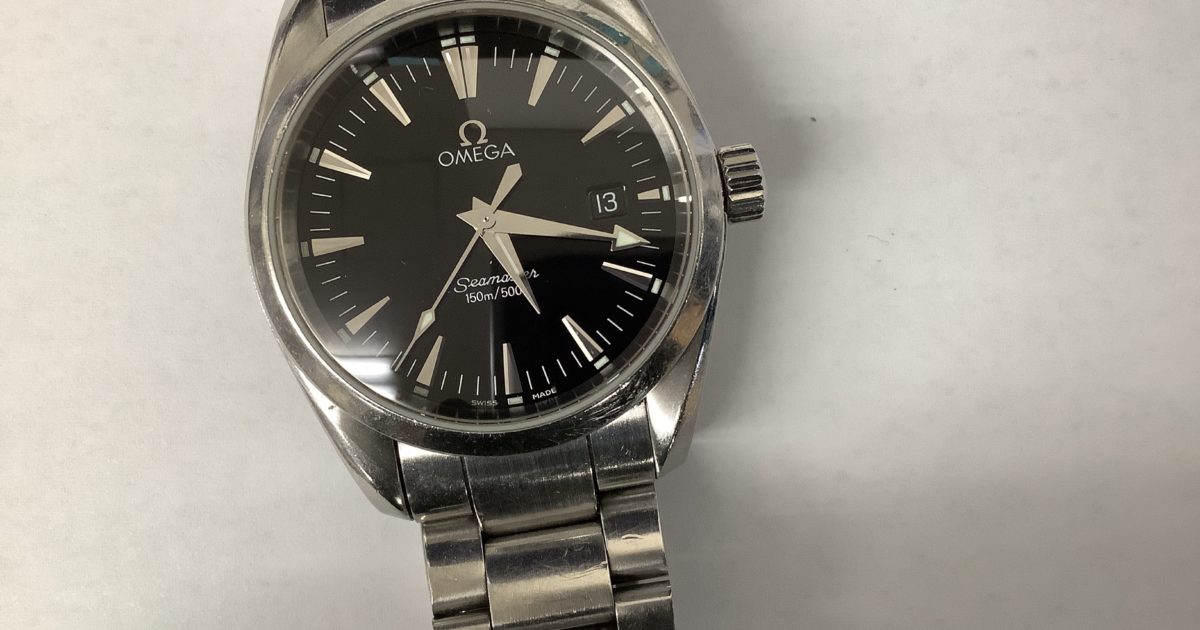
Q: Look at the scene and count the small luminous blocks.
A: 13